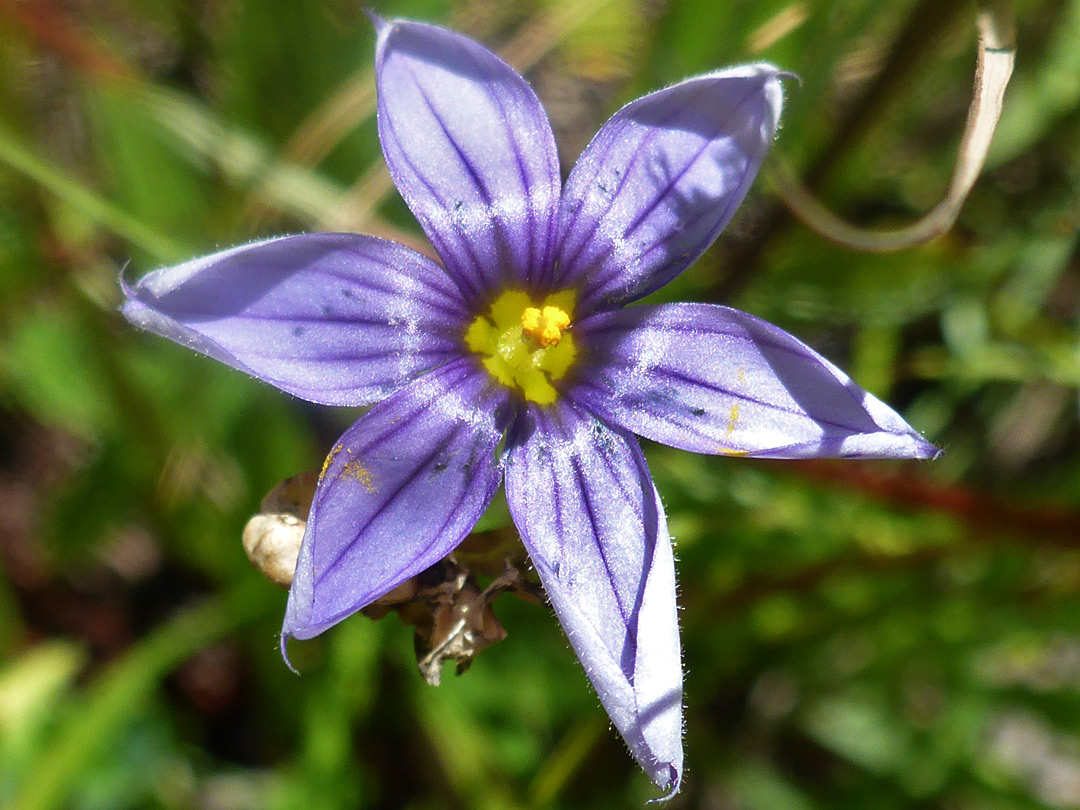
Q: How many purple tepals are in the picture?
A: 6